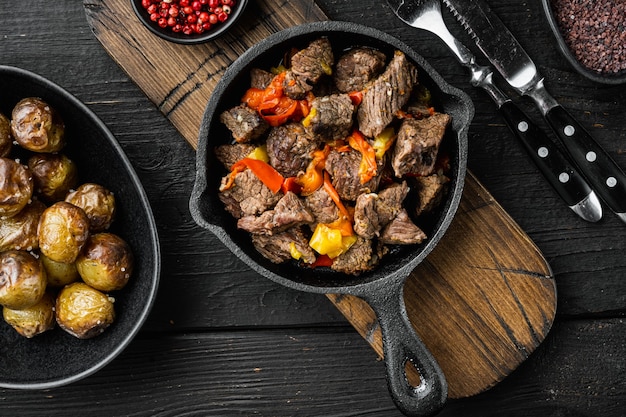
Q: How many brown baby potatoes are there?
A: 12